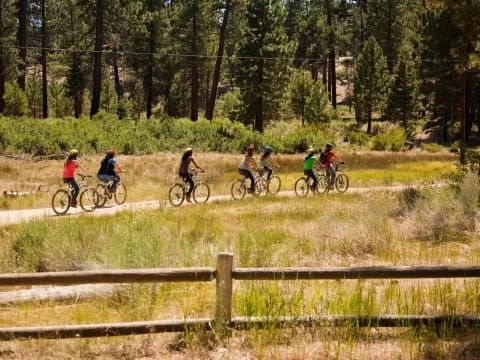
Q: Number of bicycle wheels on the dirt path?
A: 14